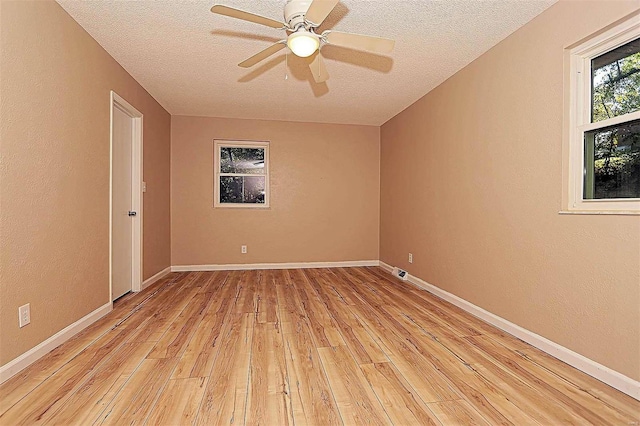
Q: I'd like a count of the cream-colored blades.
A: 5